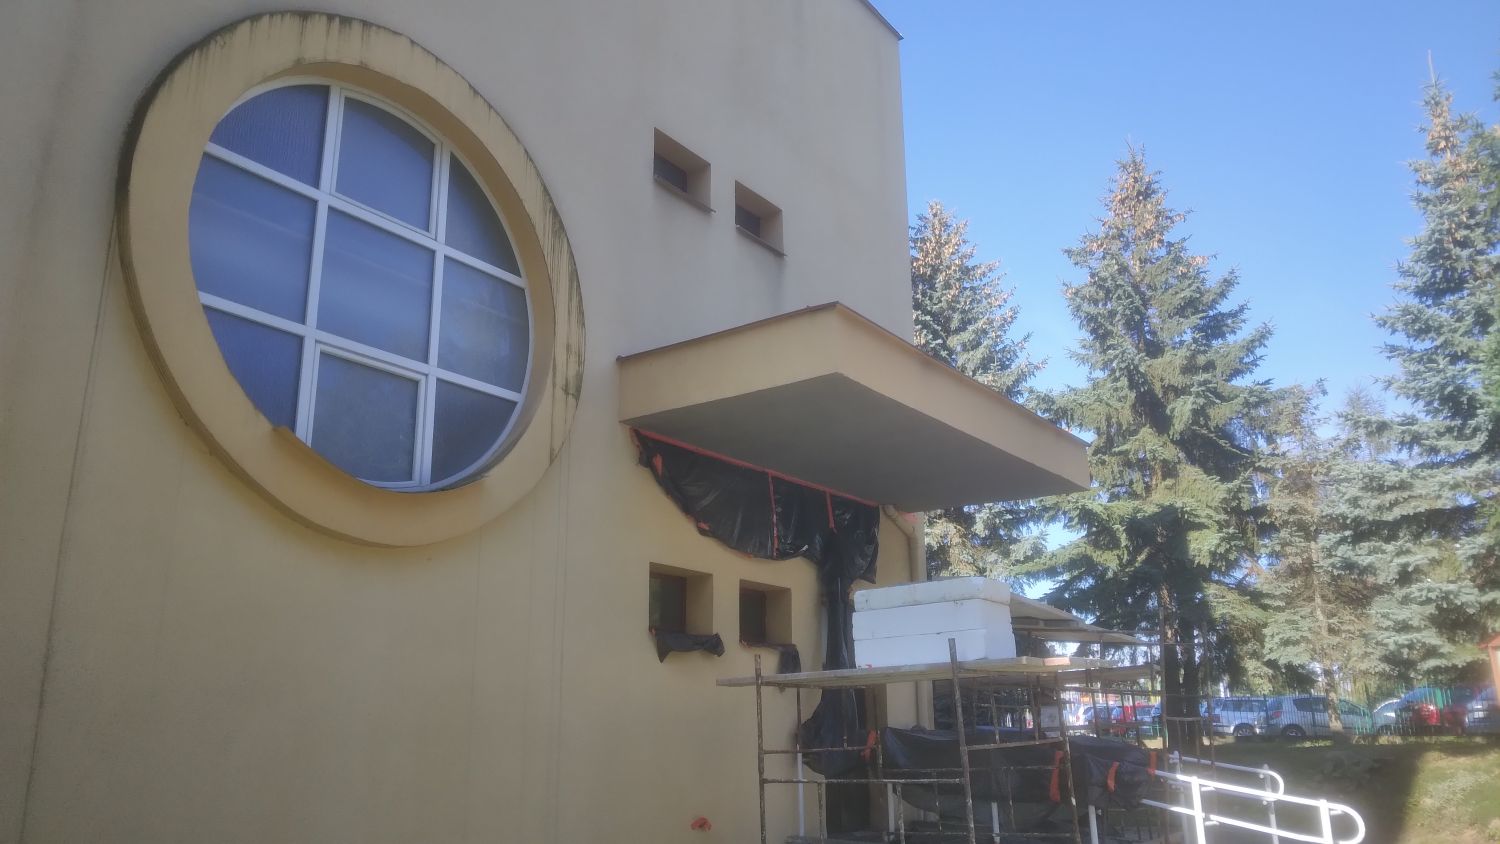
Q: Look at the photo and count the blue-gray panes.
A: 9